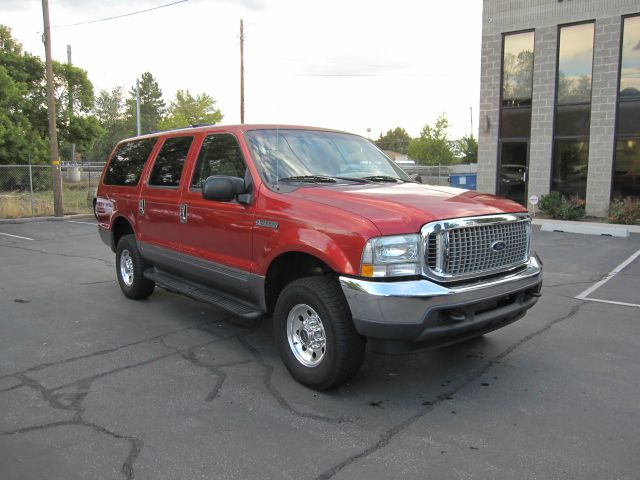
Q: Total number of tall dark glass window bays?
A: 3